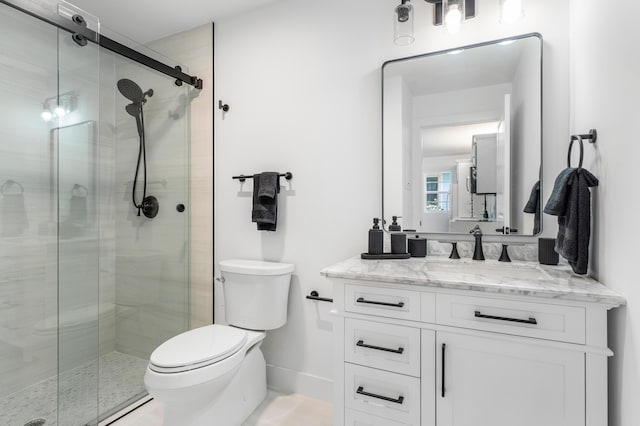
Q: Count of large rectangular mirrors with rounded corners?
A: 1